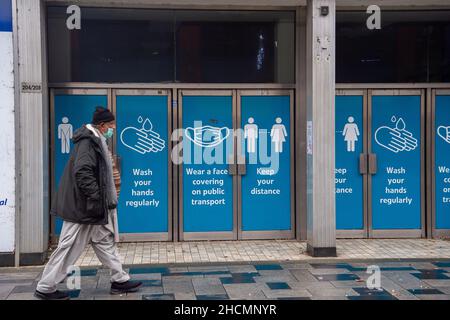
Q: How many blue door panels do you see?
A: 7